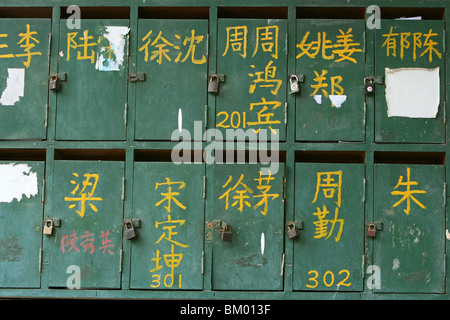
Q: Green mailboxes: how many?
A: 12